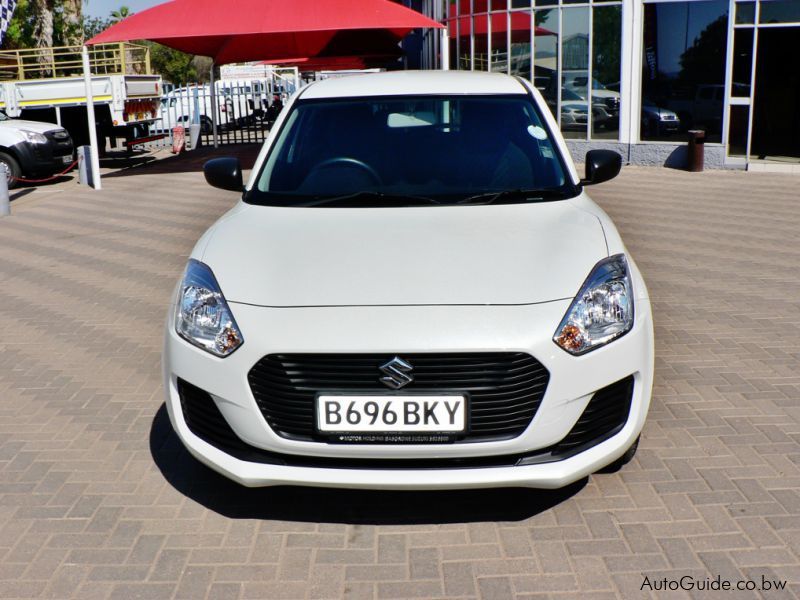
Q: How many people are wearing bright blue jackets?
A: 0